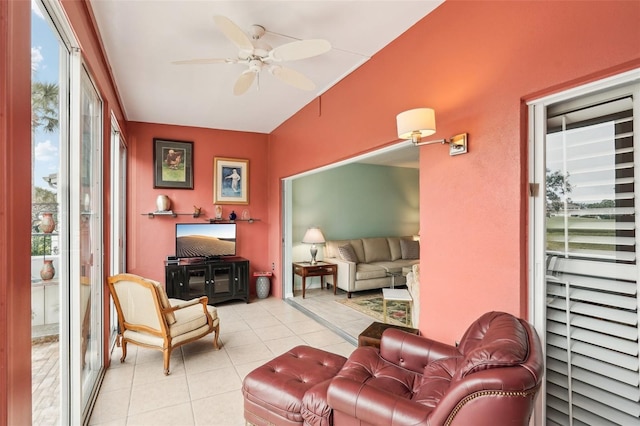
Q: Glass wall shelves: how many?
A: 2